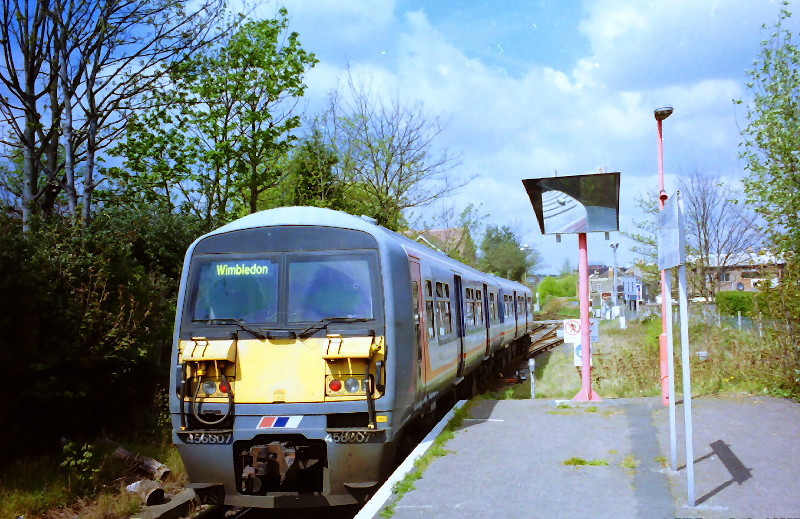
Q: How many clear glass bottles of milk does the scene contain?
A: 0